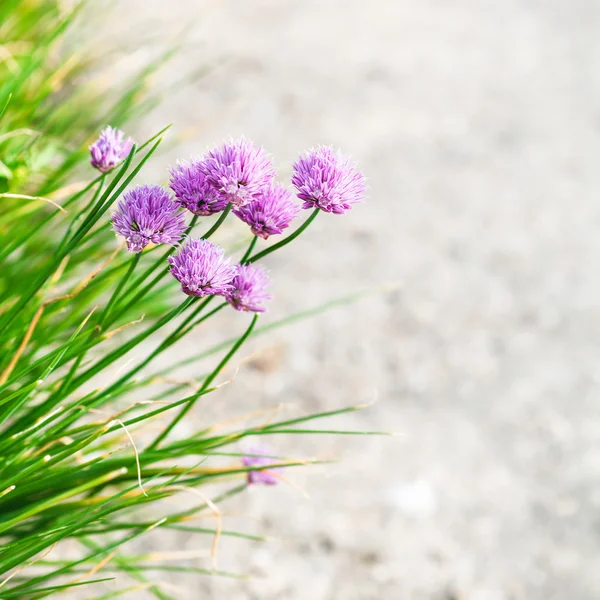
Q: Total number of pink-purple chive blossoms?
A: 9